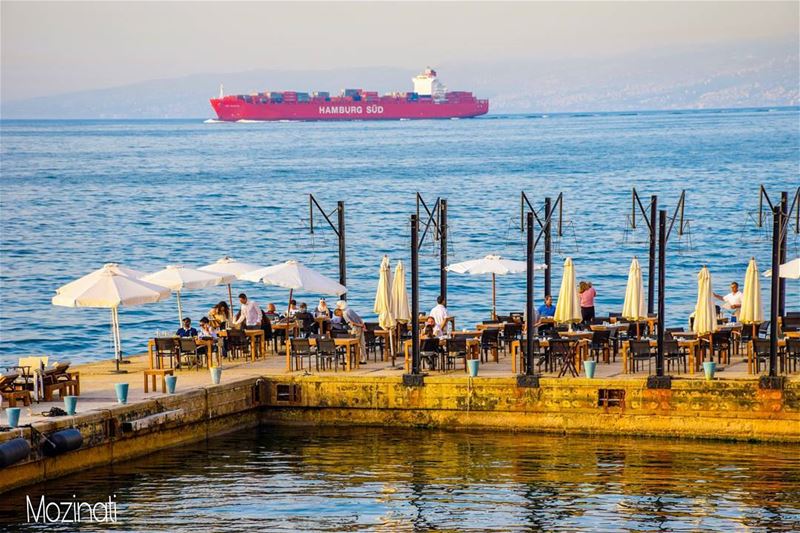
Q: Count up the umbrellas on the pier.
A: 13